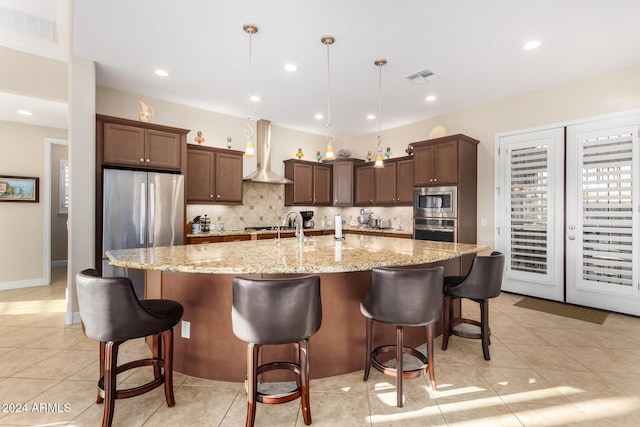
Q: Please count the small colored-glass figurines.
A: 7